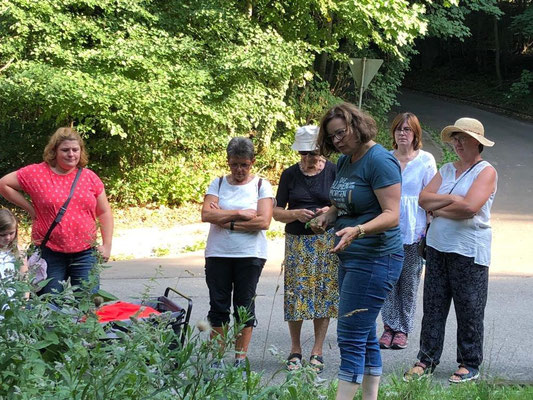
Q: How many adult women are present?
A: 6